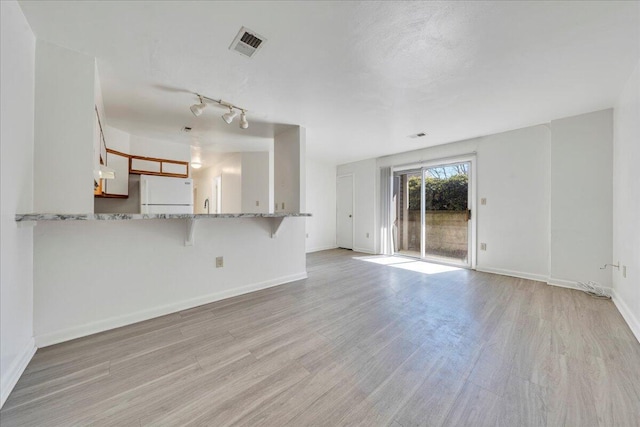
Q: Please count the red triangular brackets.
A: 0